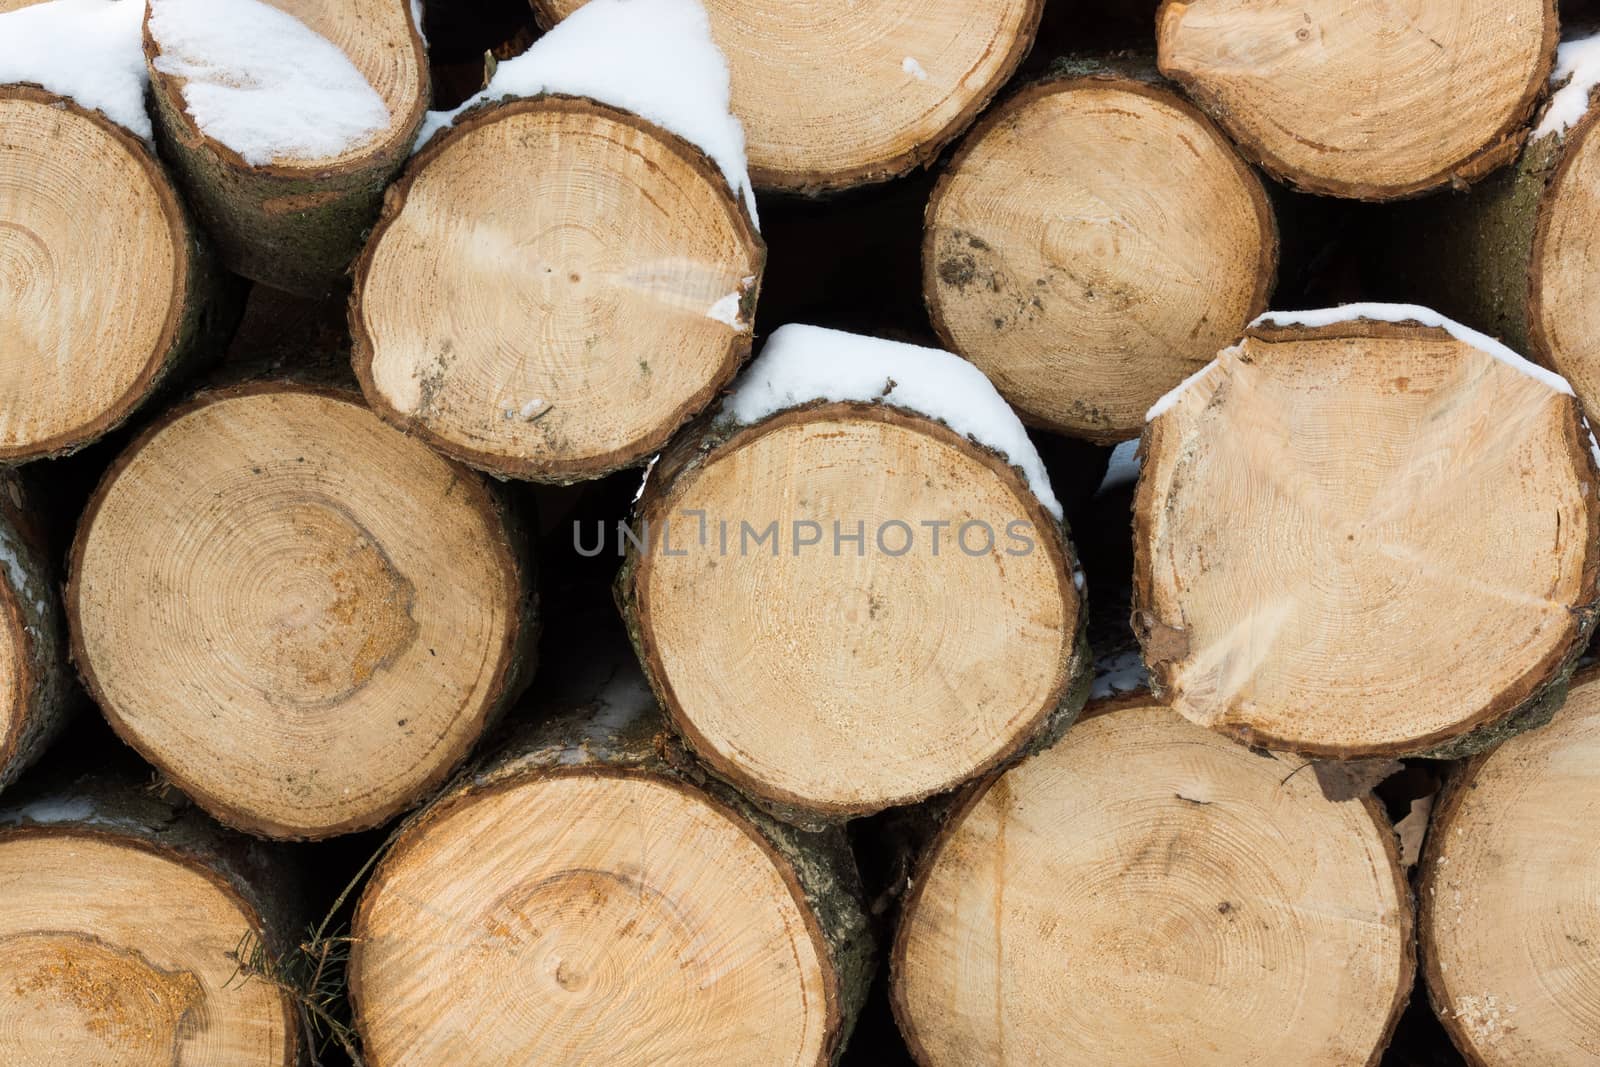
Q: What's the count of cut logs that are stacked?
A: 15